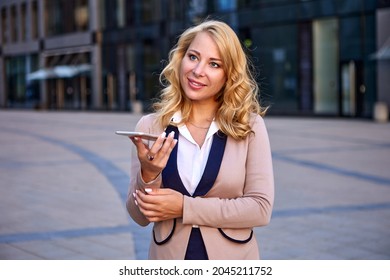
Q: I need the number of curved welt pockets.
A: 2